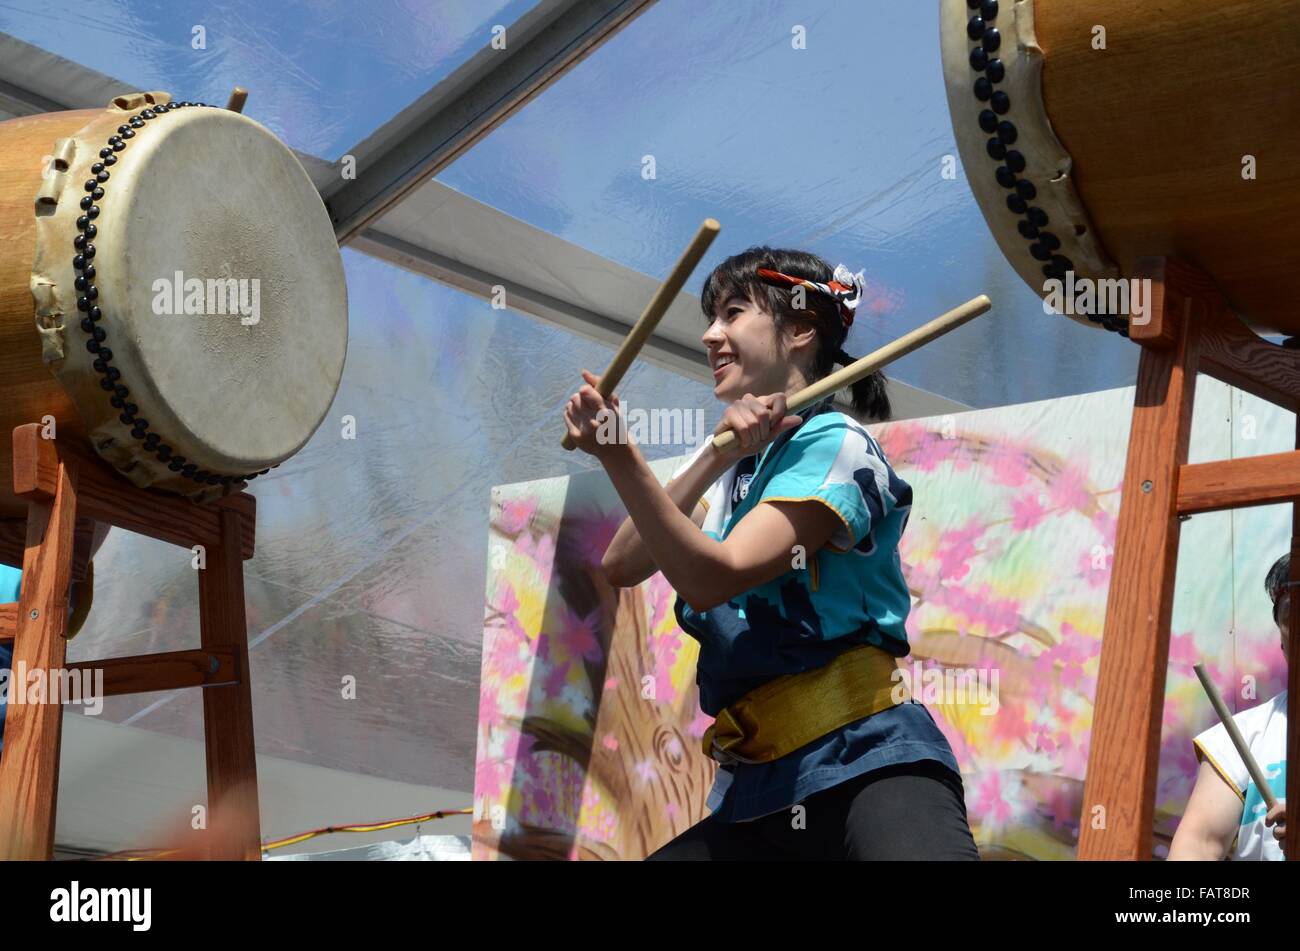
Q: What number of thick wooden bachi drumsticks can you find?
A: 4